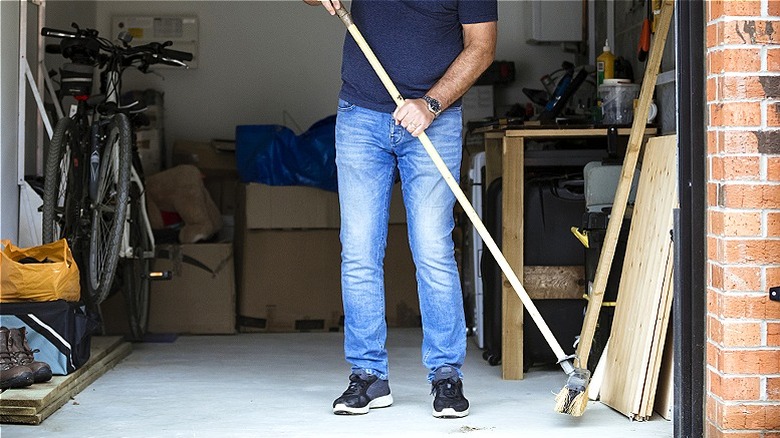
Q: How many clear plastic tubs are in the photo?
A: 1